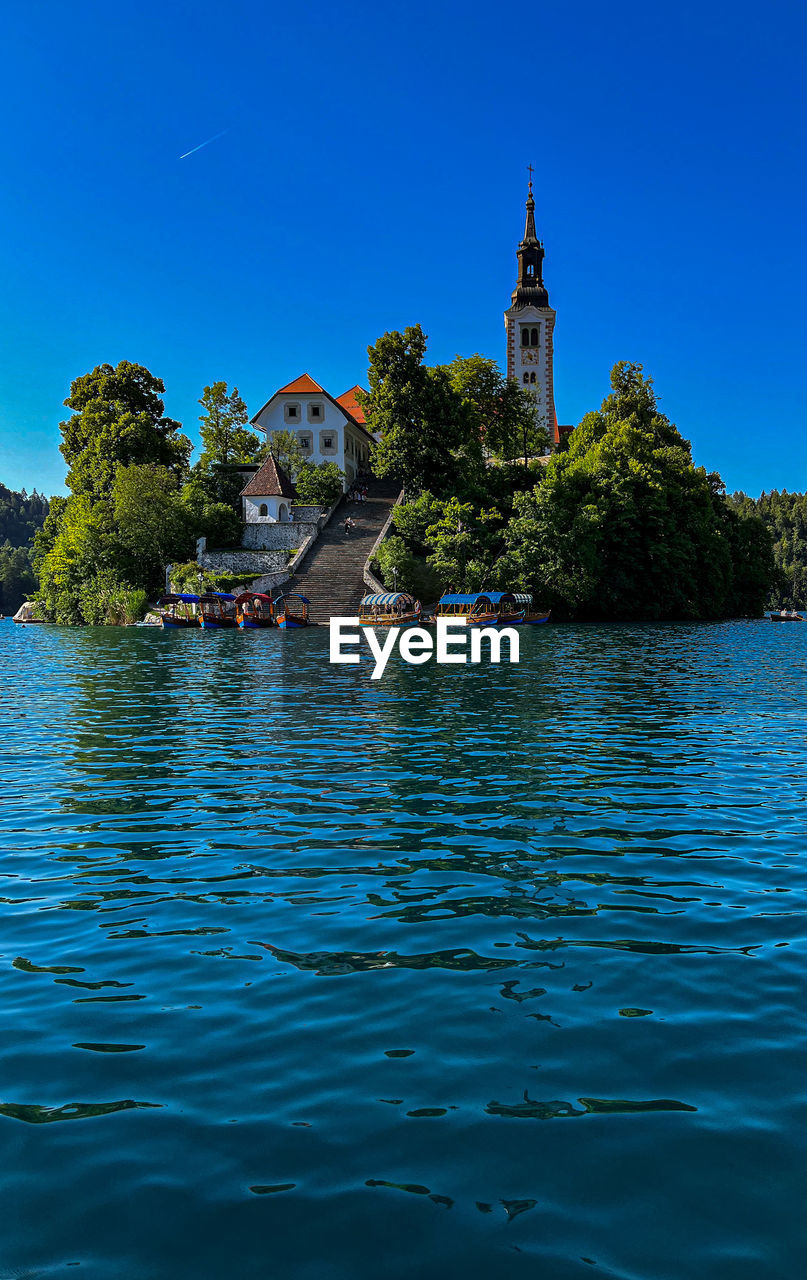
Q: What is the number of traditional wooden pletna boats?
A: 8